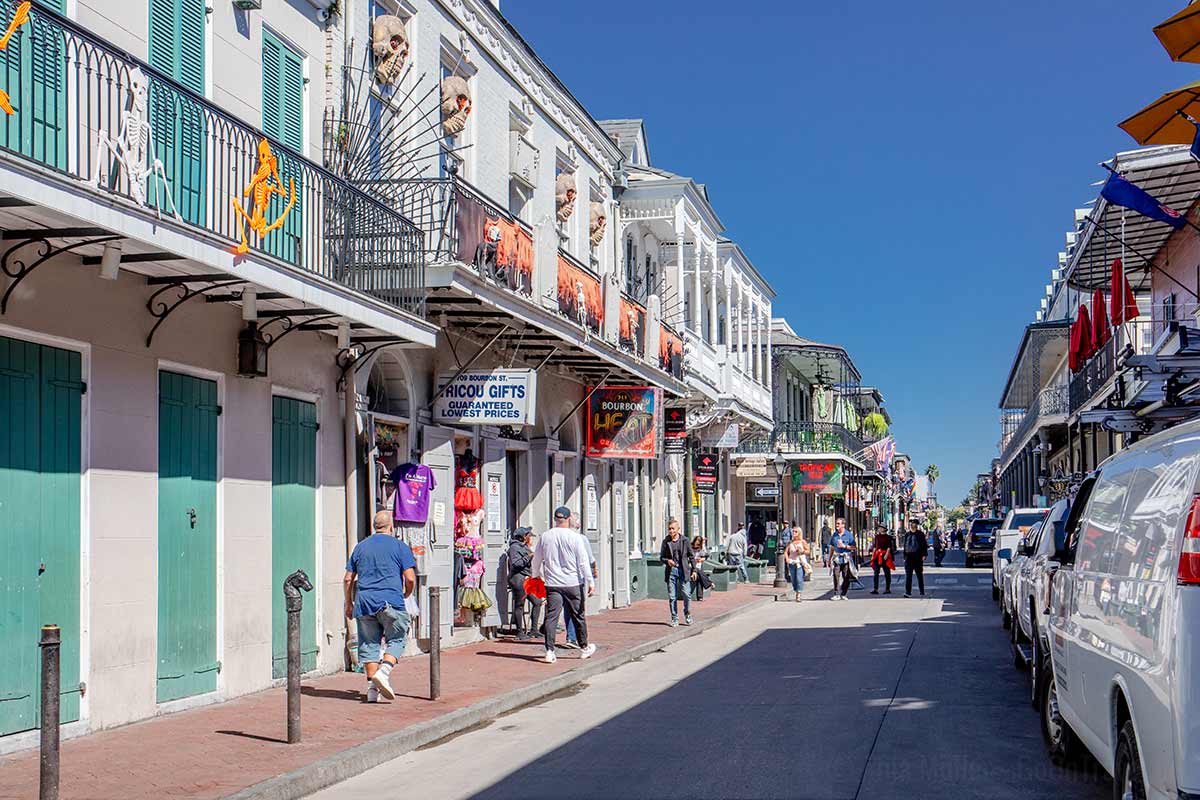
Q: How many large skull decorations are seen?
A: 4